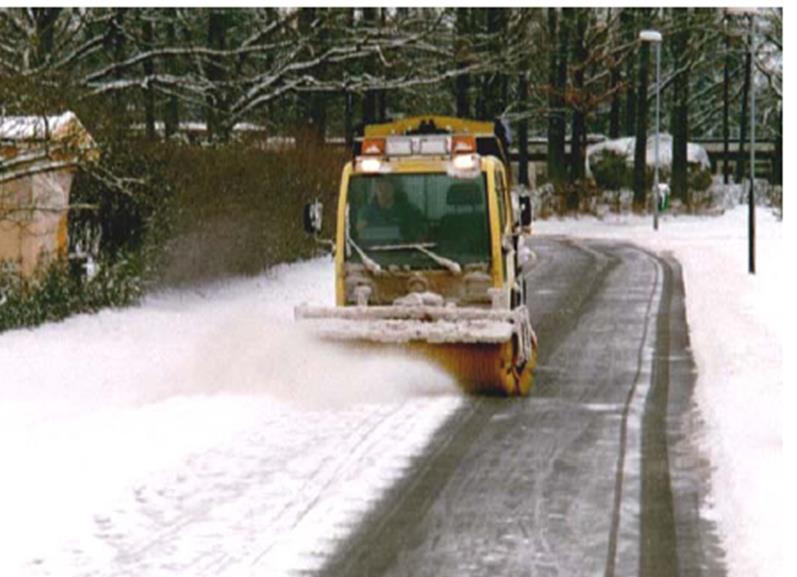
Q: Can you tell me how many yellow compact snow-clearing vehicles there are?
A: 1